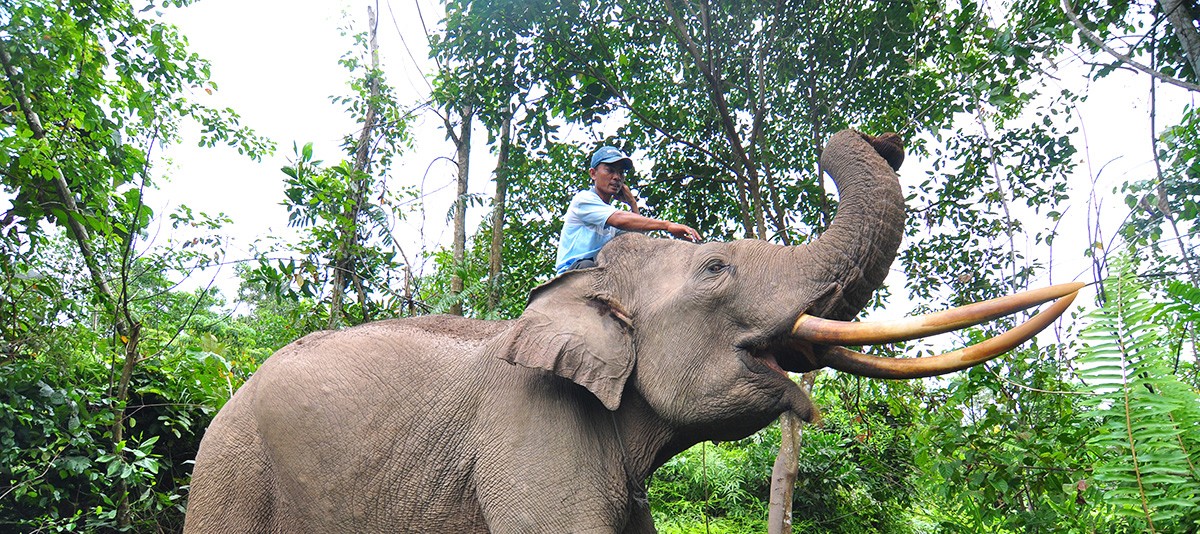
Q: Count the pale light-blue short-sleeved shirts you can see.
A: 1